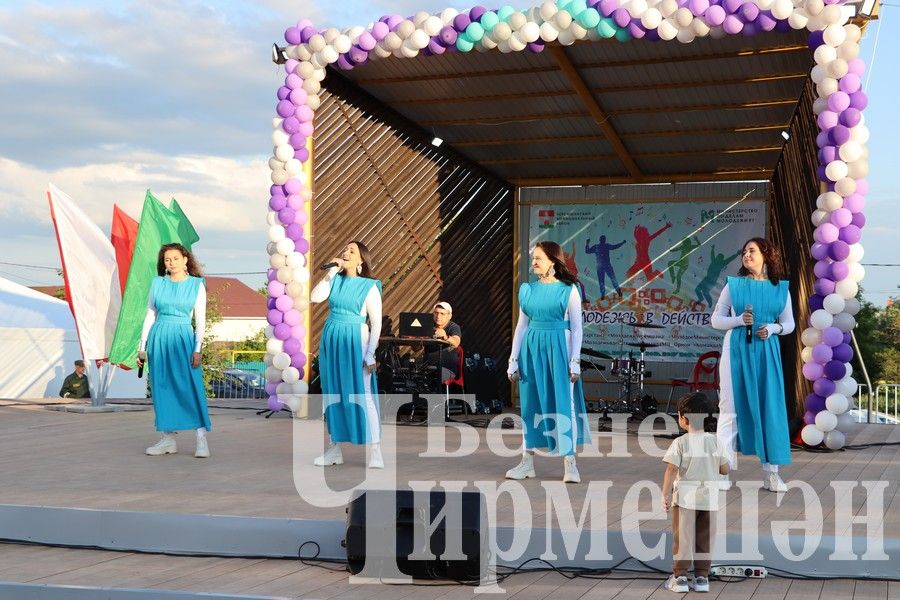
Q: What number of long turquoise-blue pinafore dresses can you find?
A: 4